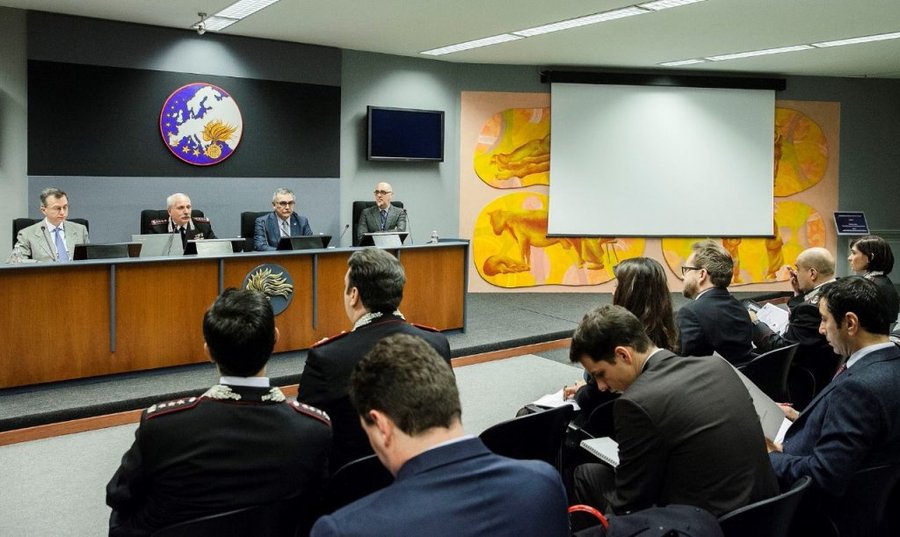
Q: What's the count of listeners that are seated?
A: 9